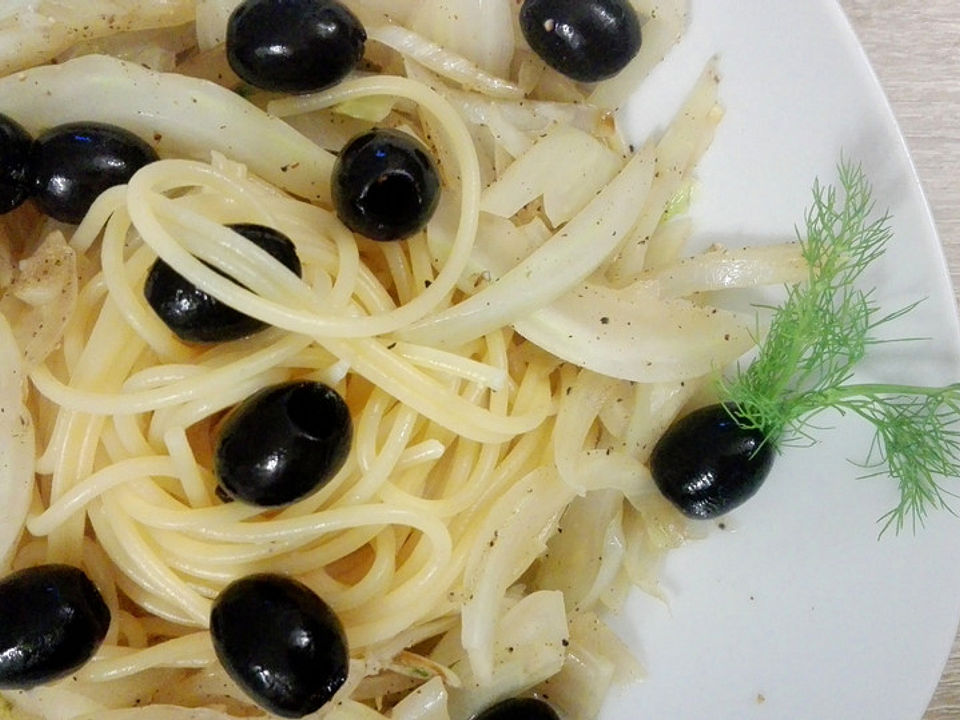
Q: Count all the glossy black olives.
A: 11